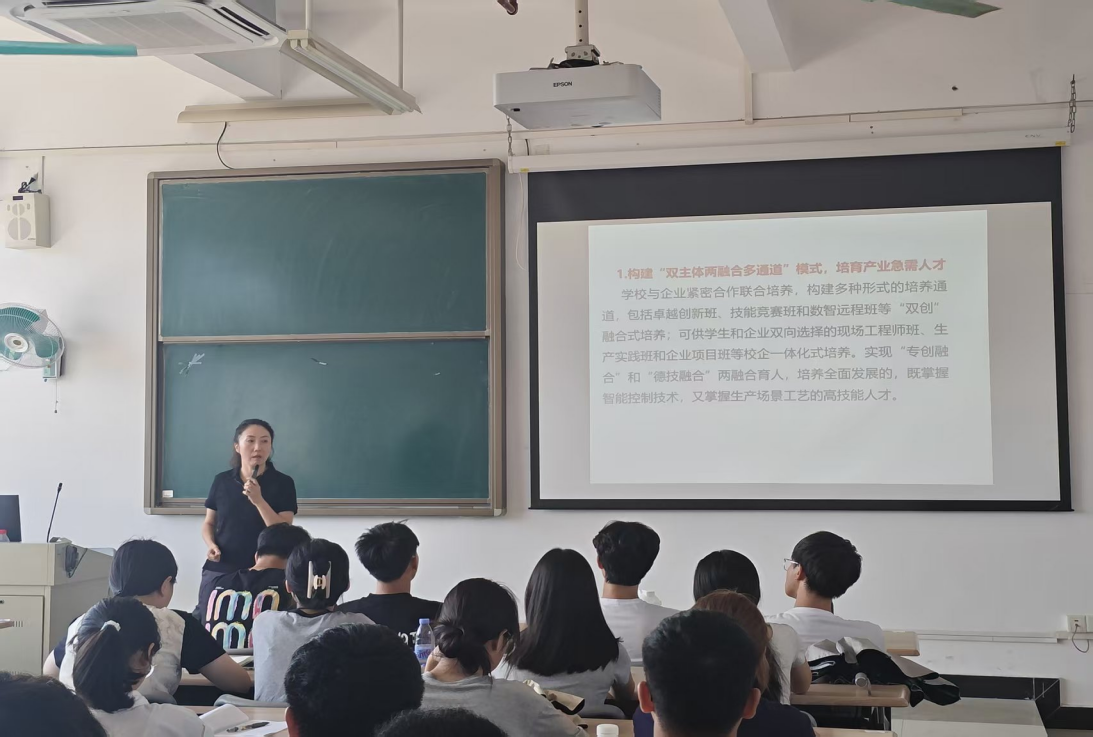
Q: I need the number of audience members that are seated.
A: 15